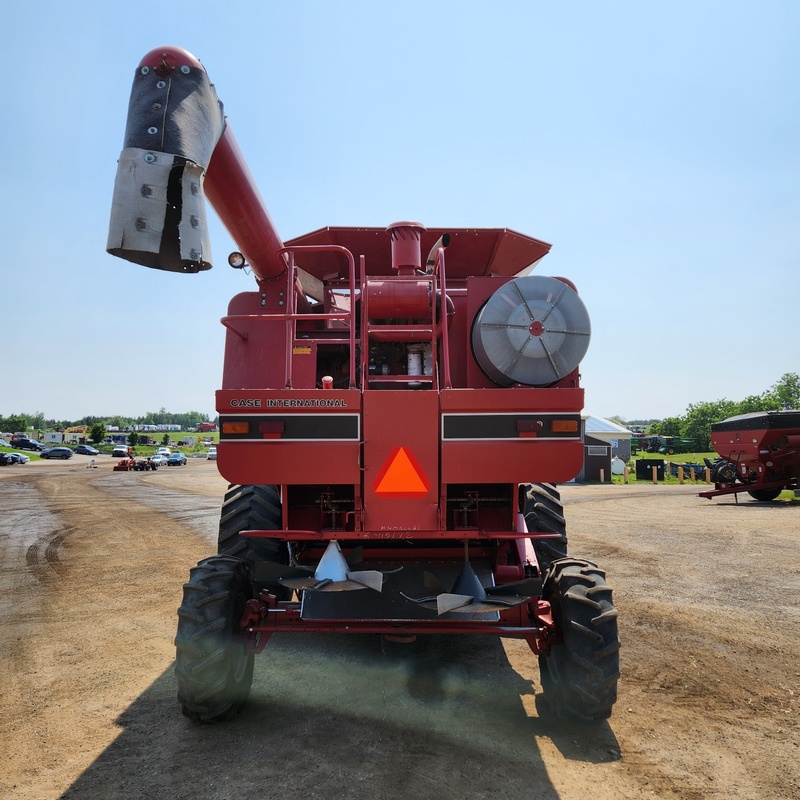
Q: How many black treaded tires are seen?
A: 4